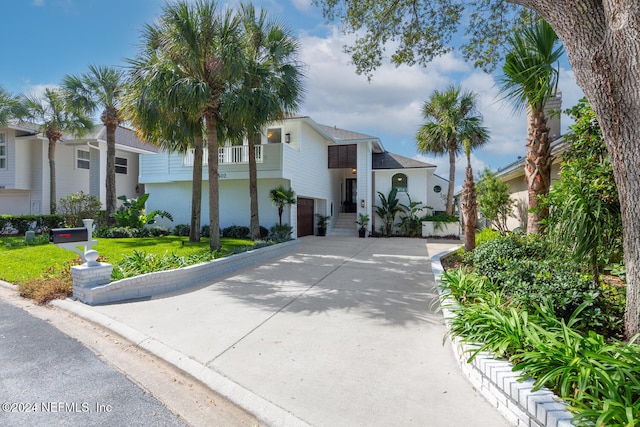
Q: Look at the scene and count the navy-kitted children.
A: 0